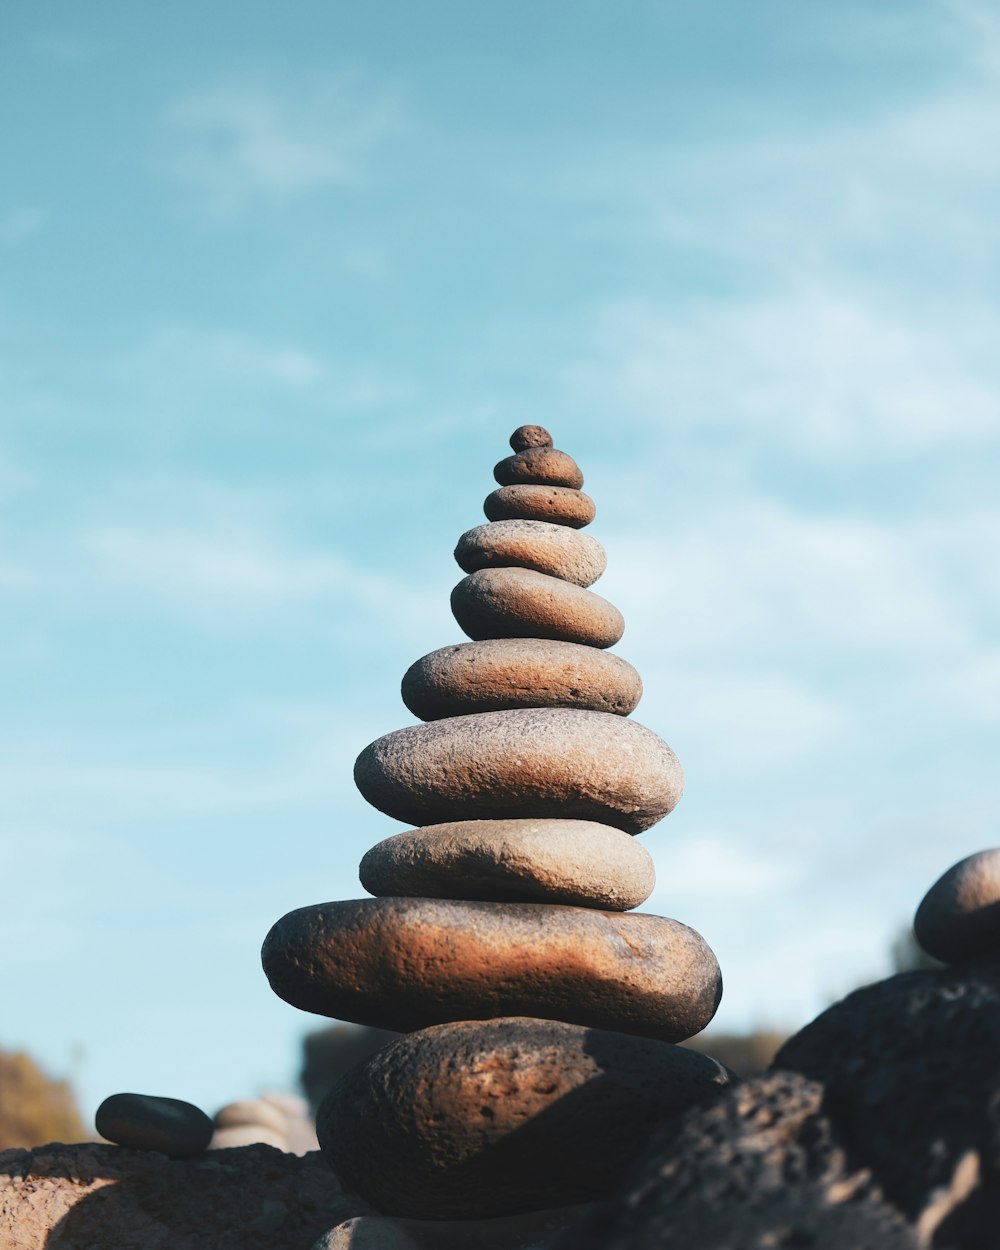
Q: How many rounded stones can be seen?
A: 12